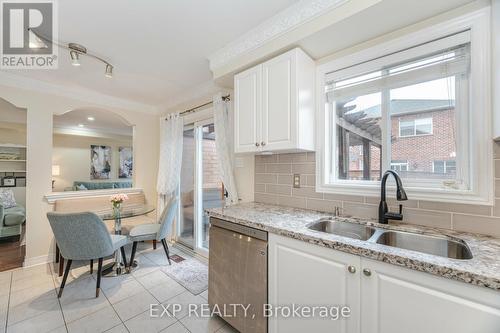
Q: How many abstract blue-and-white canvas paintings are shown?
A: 2